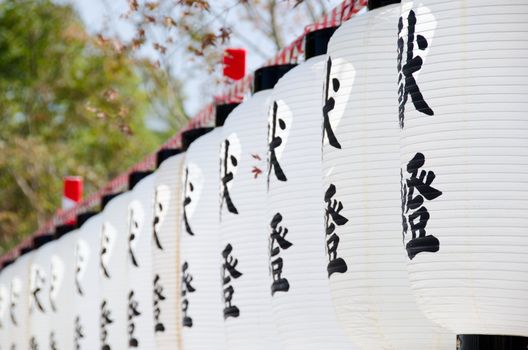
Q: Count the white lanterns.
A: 13